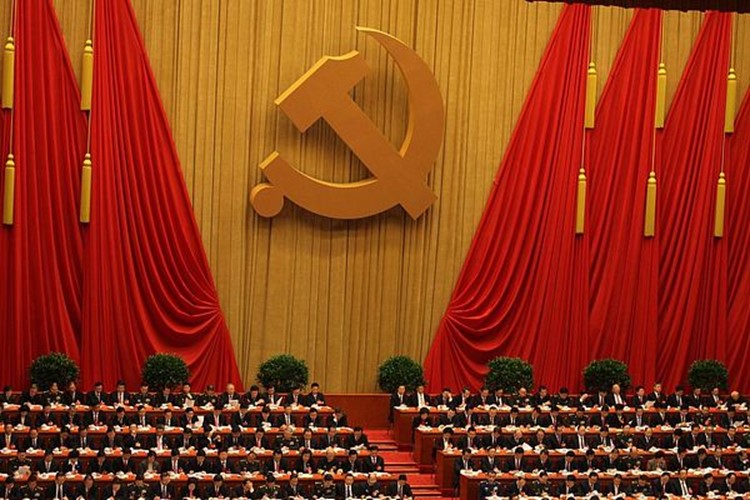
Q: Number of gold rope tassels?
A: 10